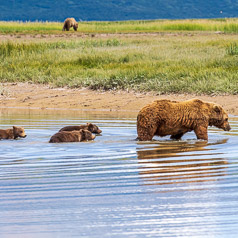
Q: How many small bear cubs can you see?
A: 3